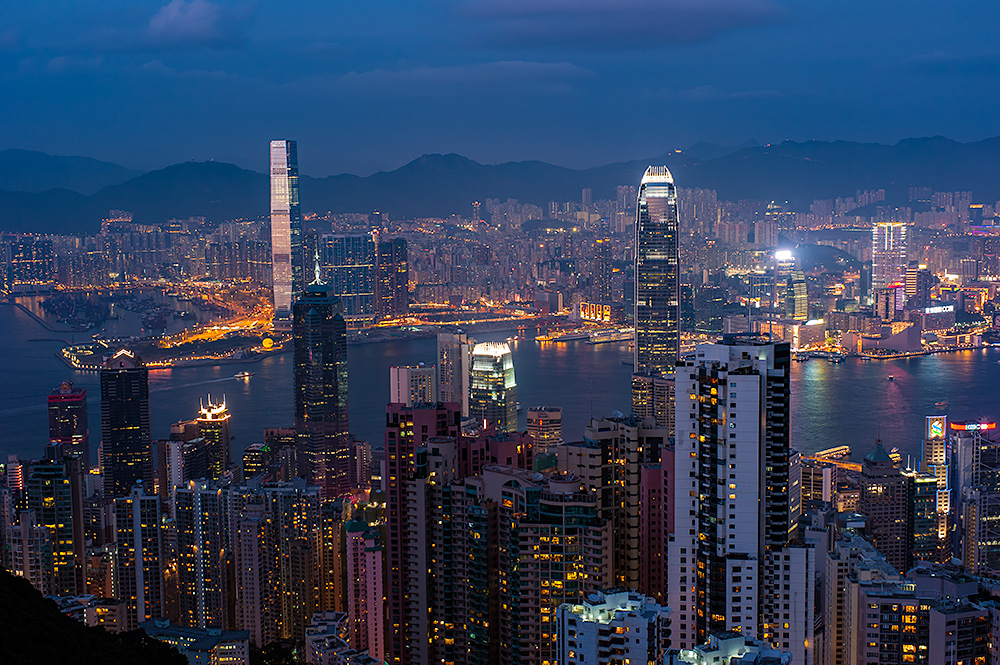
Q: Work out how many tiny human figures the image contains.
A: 0